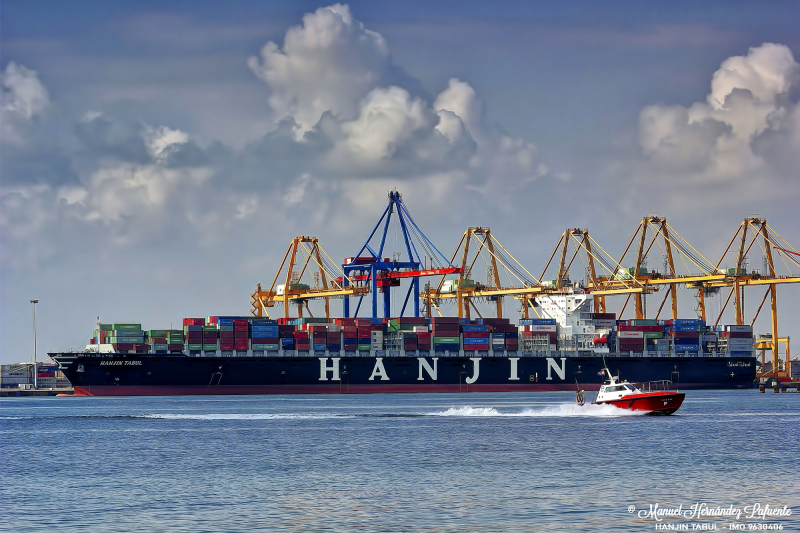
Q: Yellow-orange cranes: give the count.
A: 5